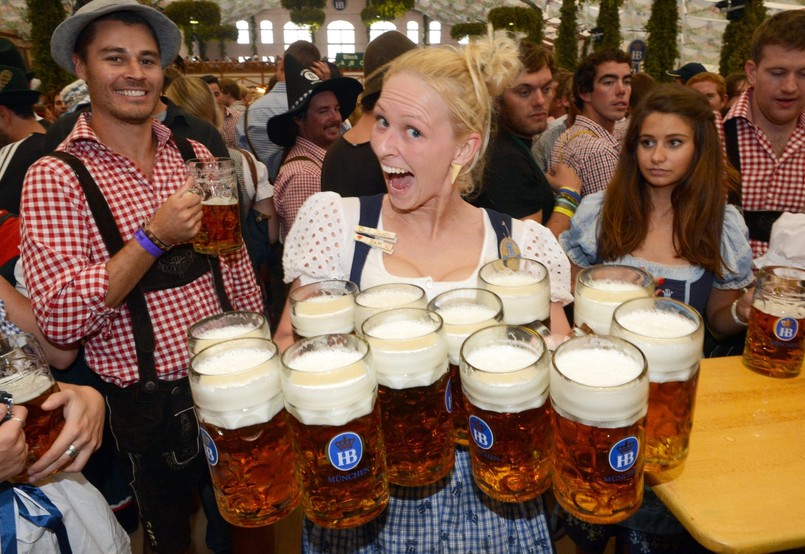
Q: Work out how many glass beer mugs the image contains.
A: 15